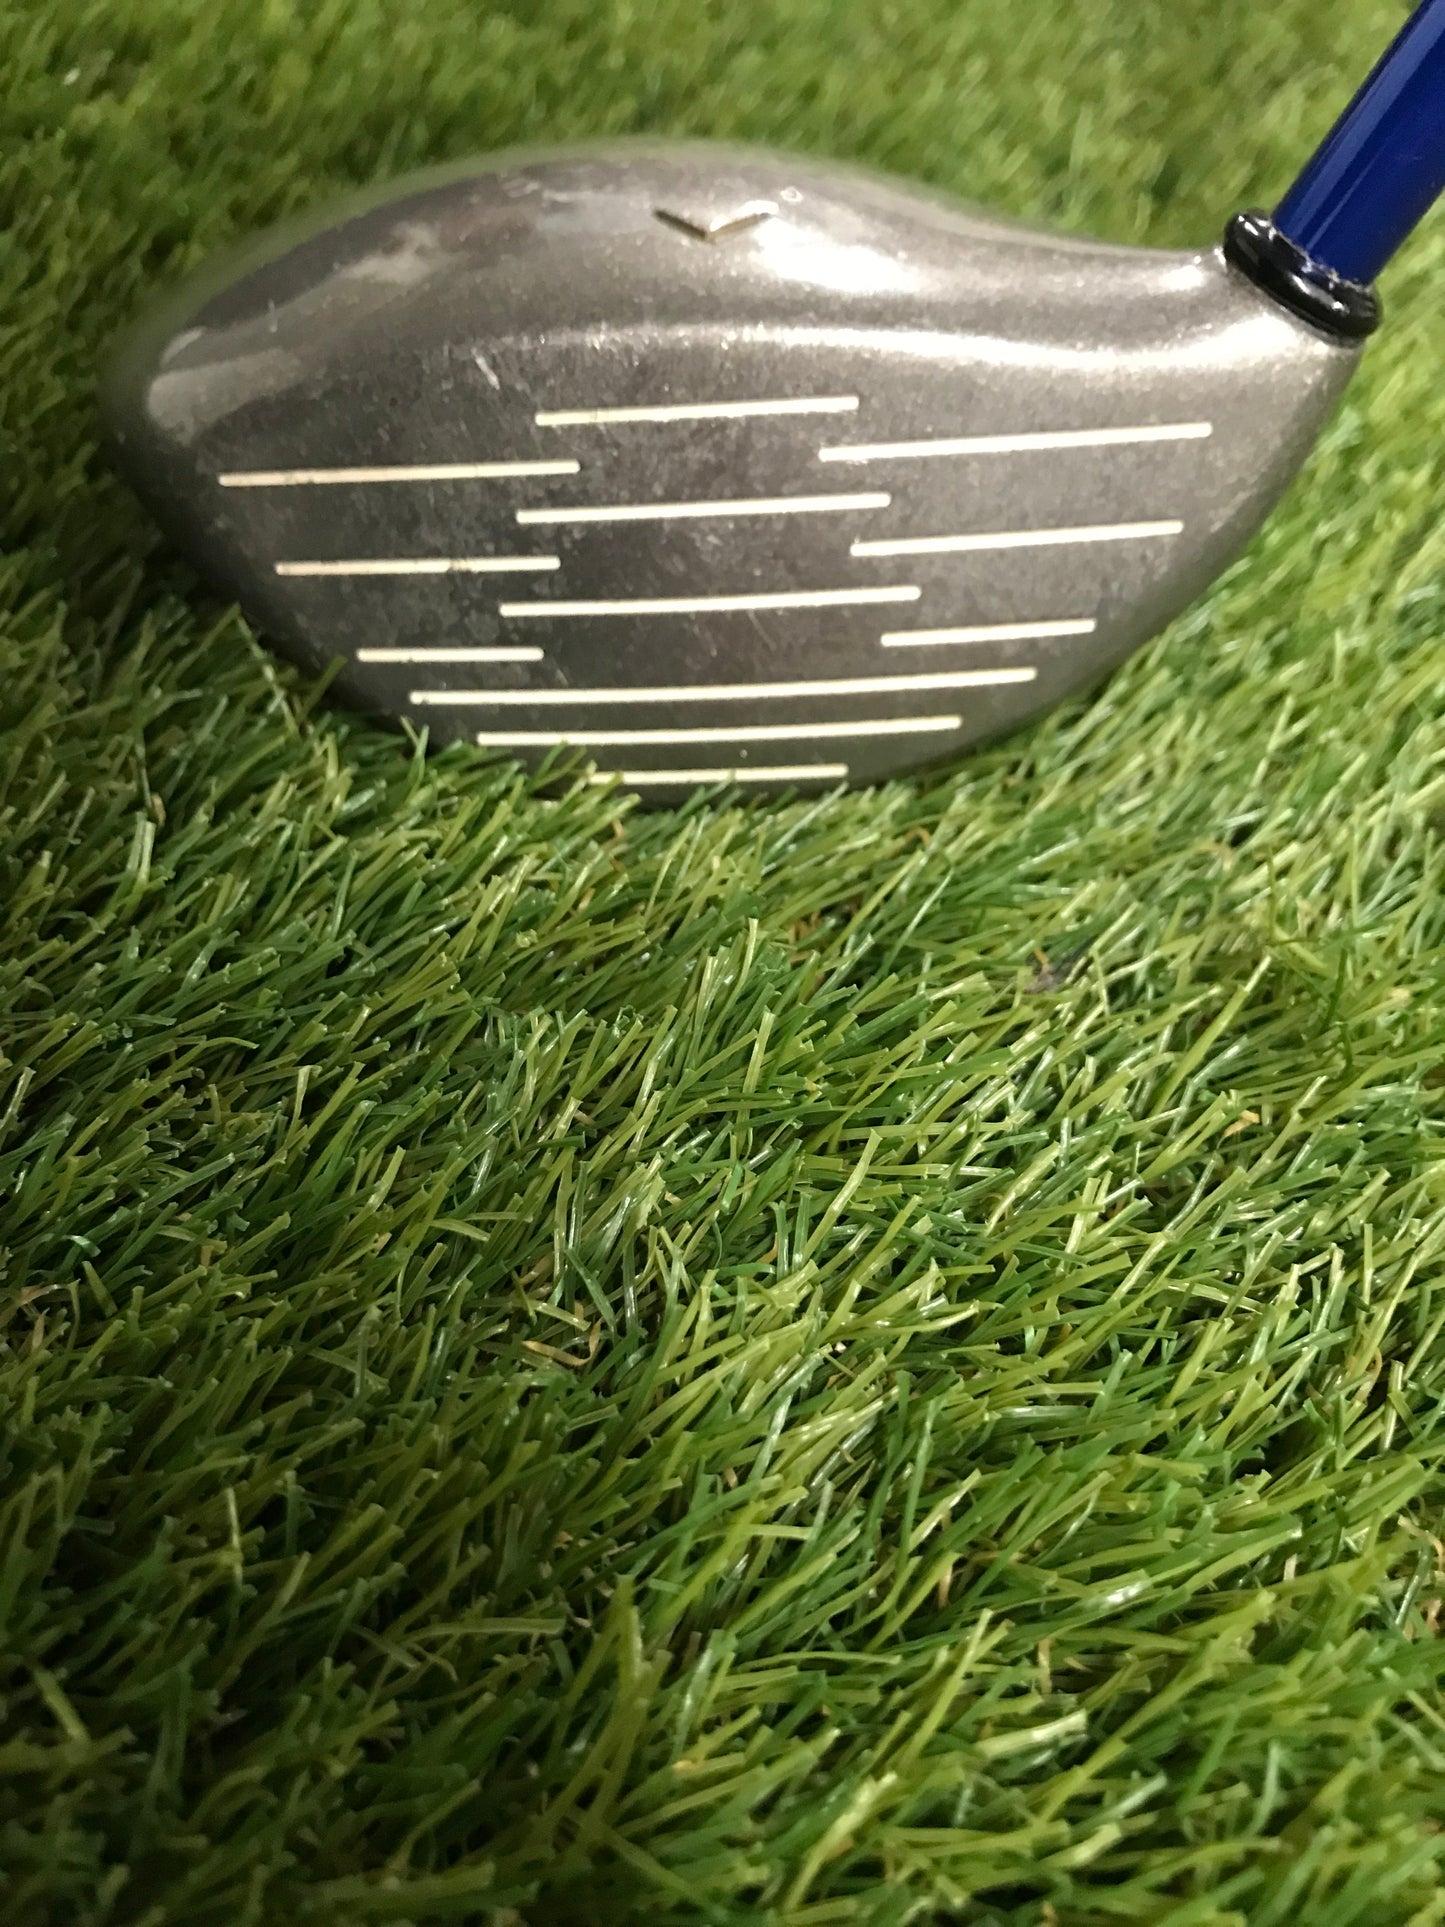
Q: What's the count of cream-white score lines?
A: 12